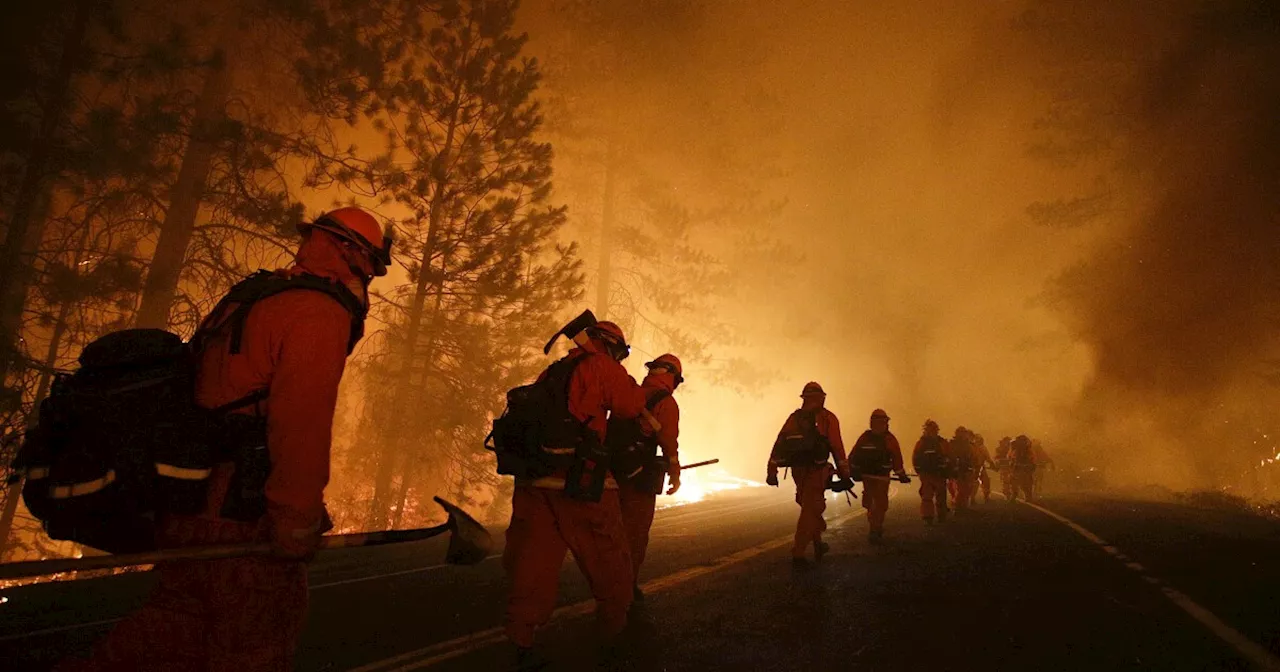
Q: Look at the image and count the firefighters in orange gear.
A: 12